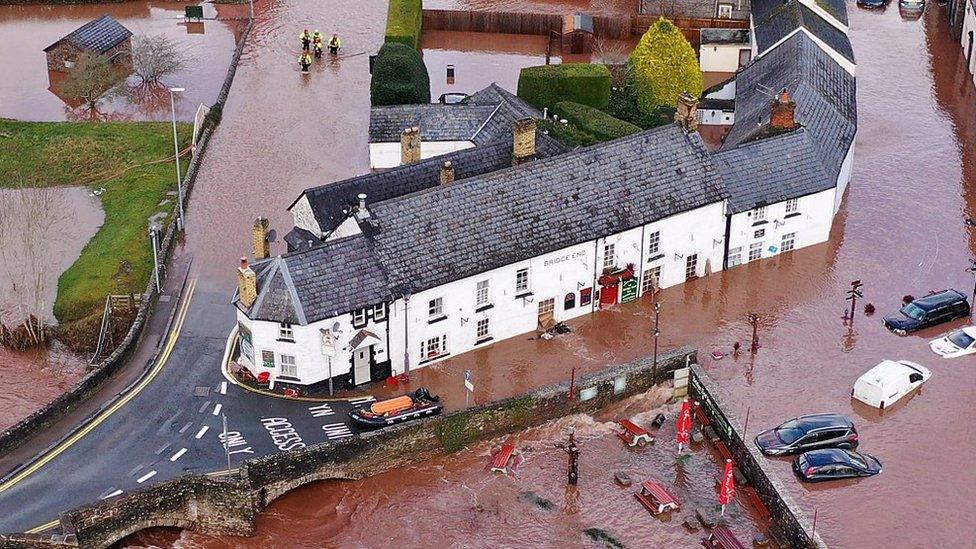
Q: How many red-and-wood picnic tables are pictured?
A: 4